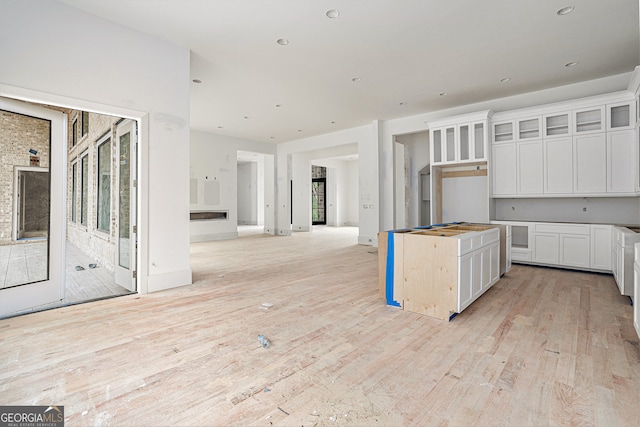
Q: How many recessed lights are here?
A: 15